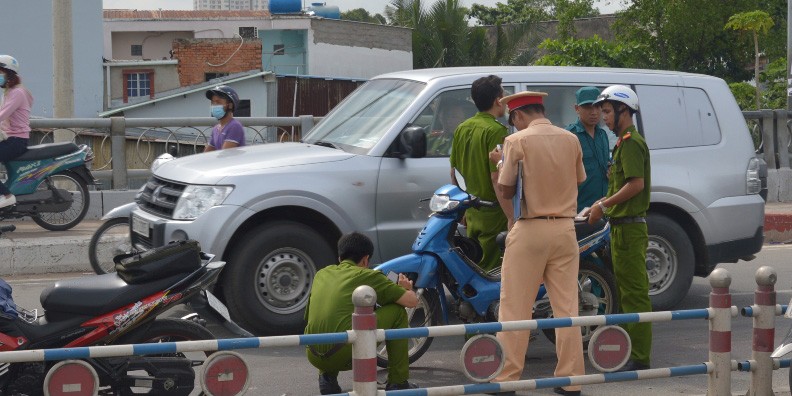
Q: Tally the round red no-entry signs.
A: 4